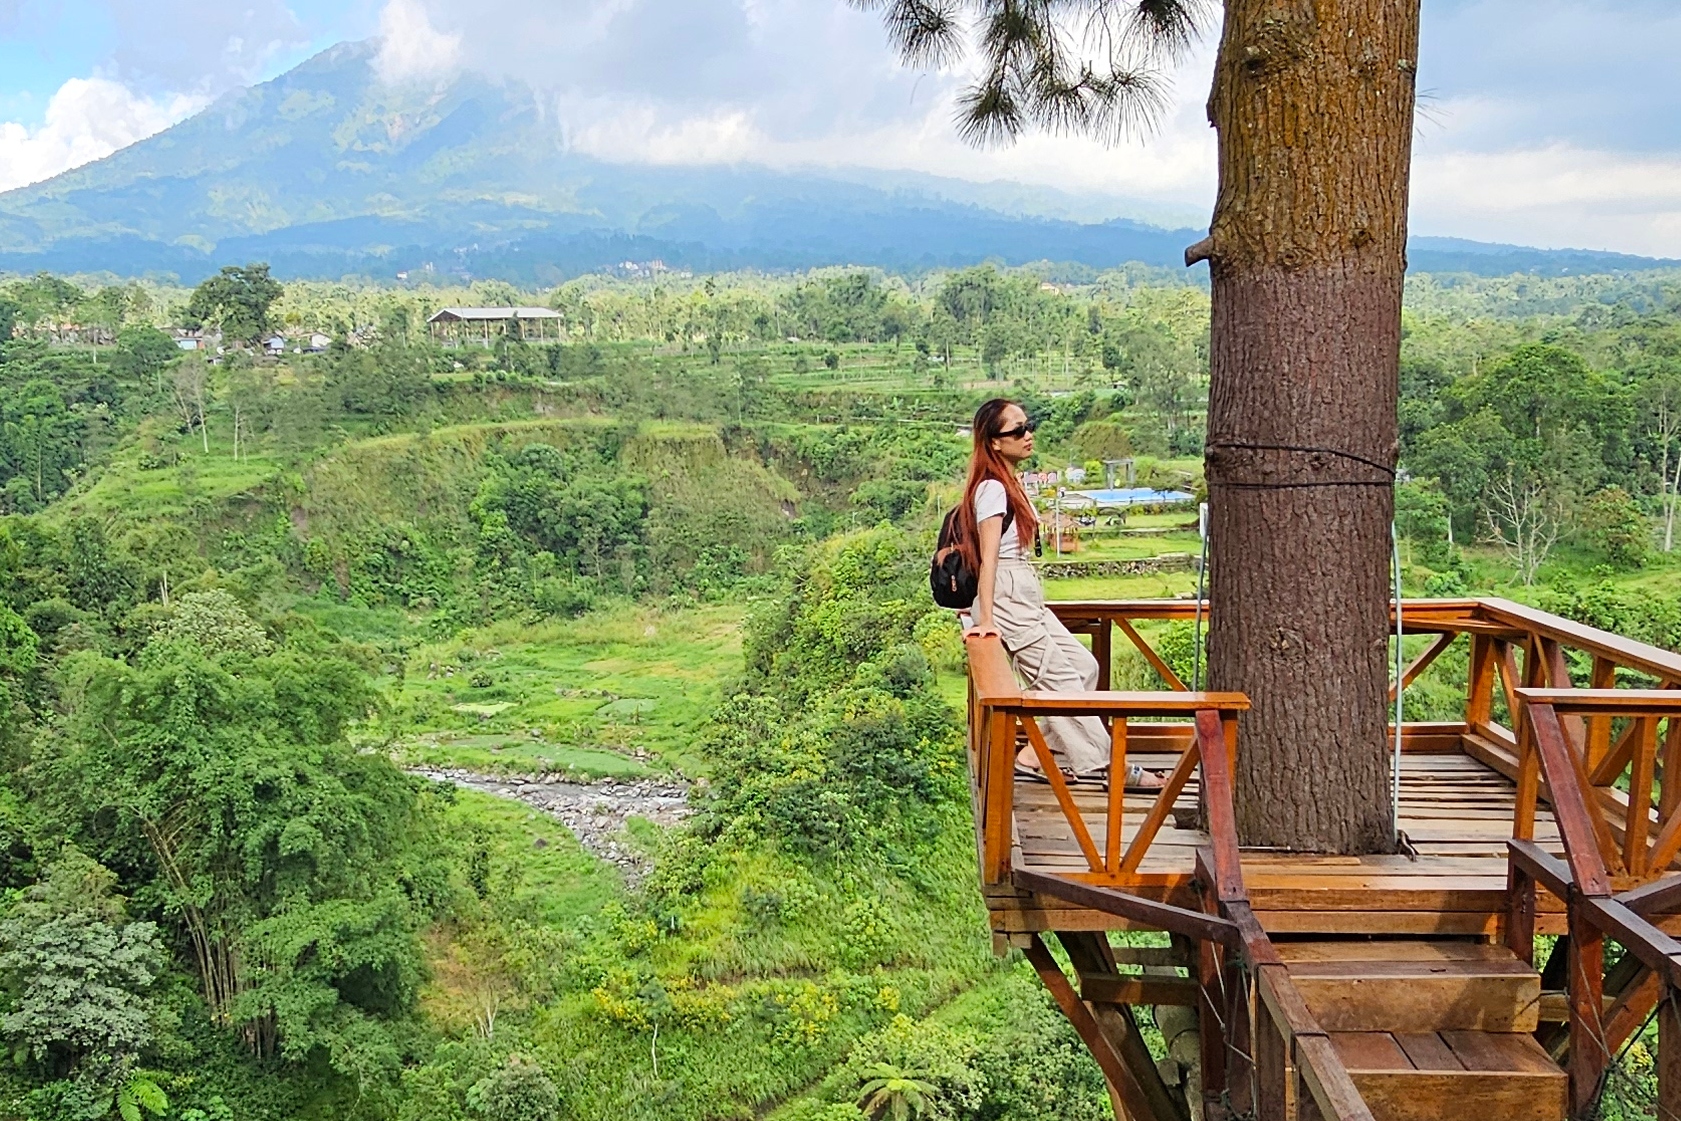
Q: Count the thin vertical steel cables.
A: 2